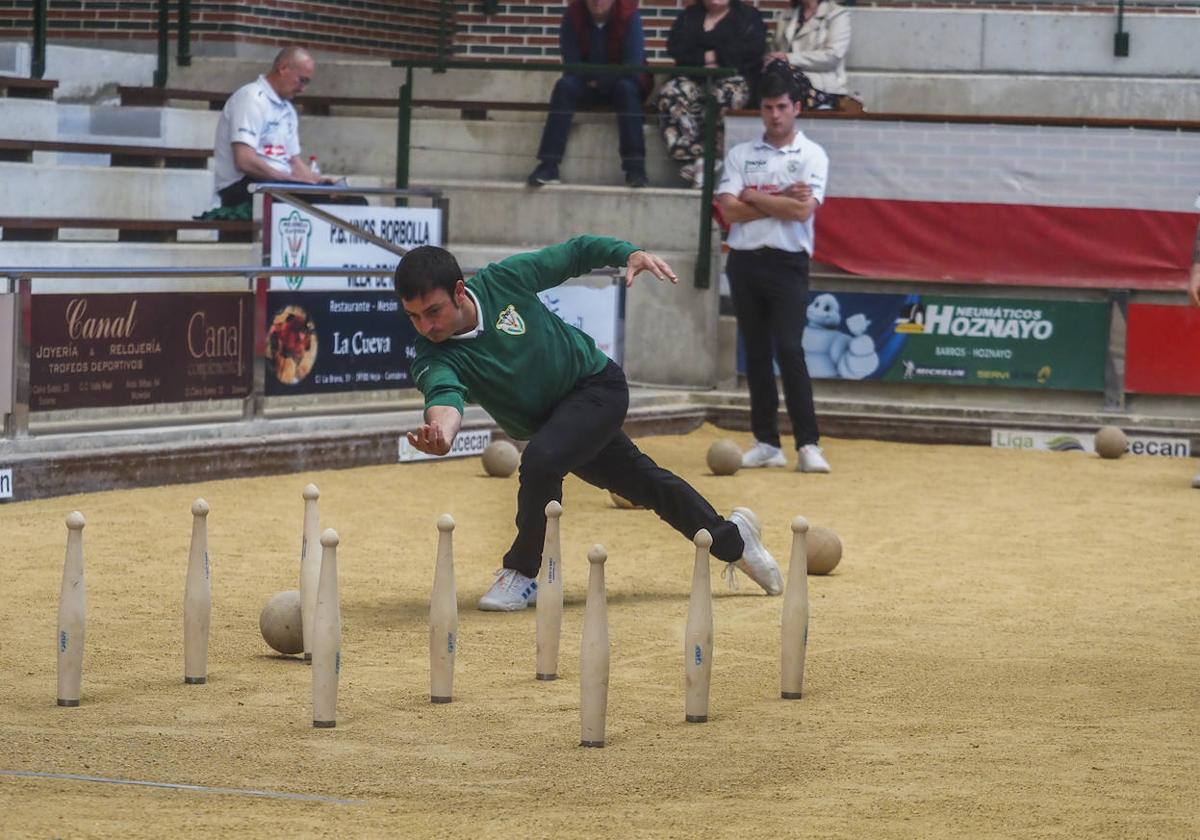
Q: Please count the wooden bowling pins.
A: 9